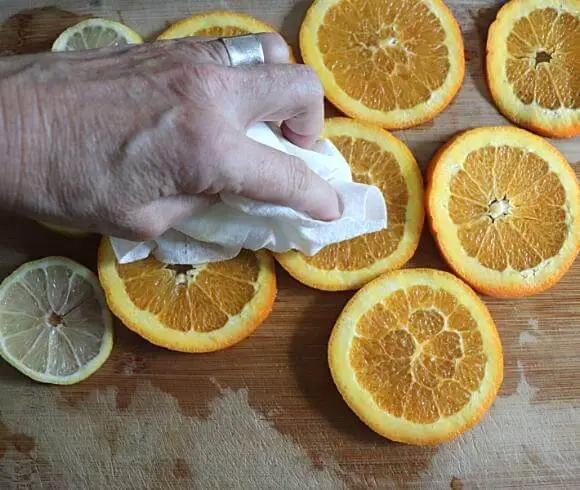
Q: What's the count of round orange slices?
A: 7